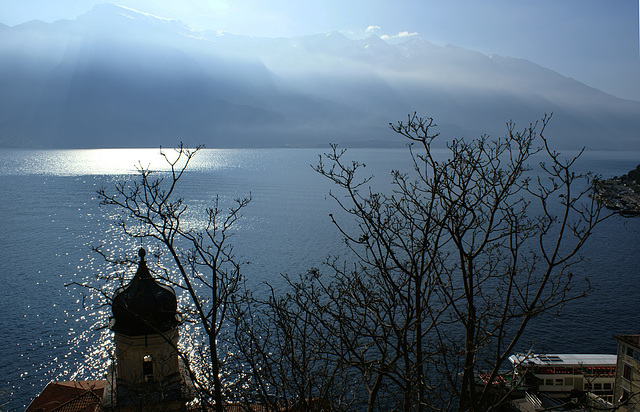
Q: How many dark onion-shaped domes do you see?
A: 1